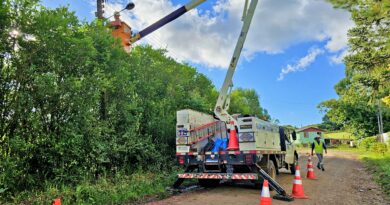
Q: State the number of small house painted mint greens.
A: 1